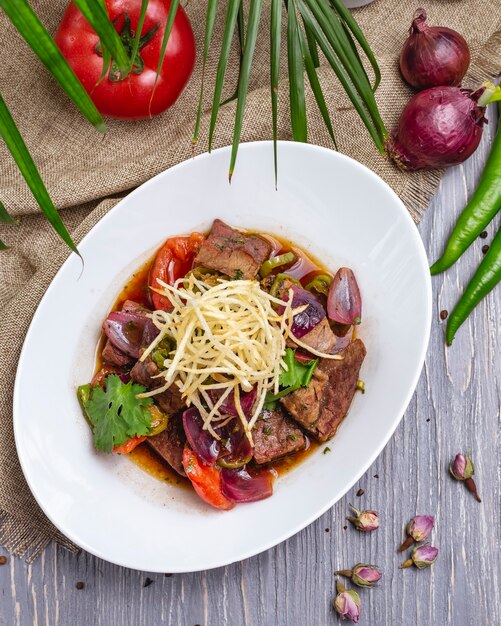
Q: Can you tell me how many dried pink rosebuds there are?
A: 6